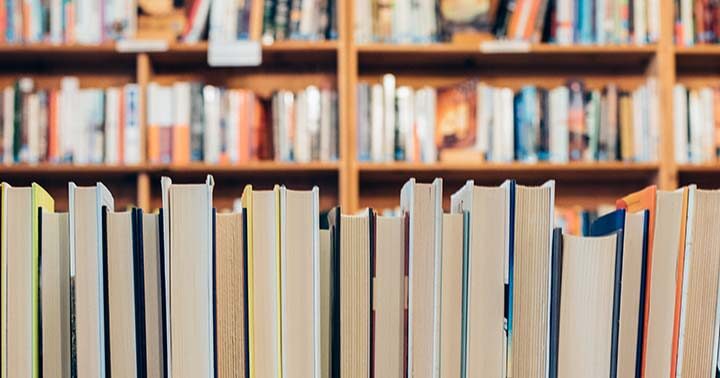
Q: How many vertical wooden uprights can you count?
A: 3